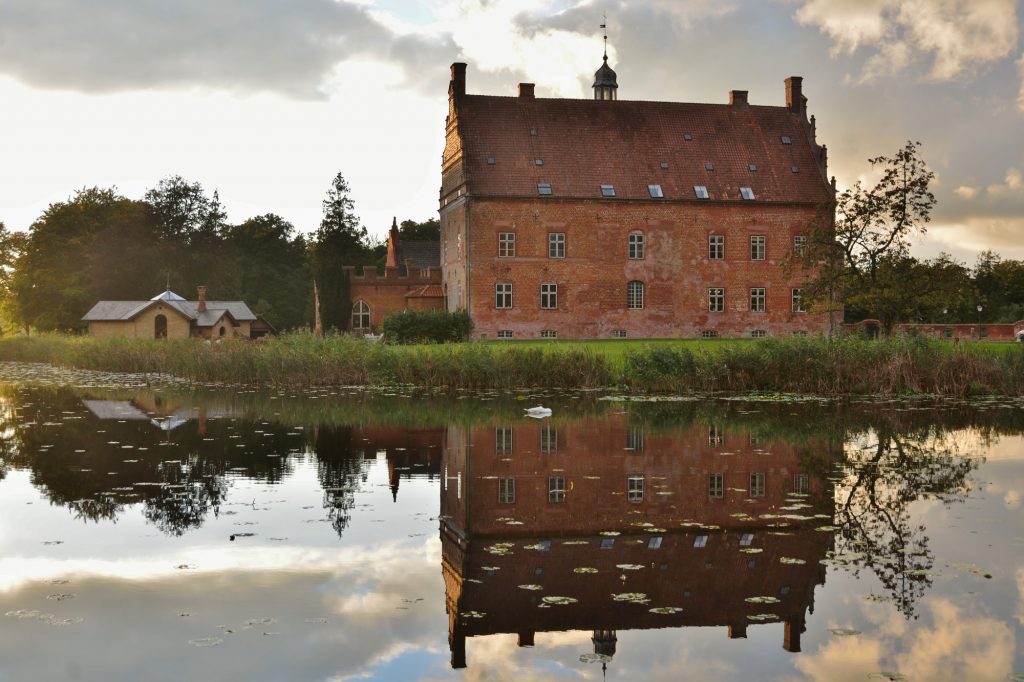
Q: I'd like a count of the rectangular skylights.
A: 14